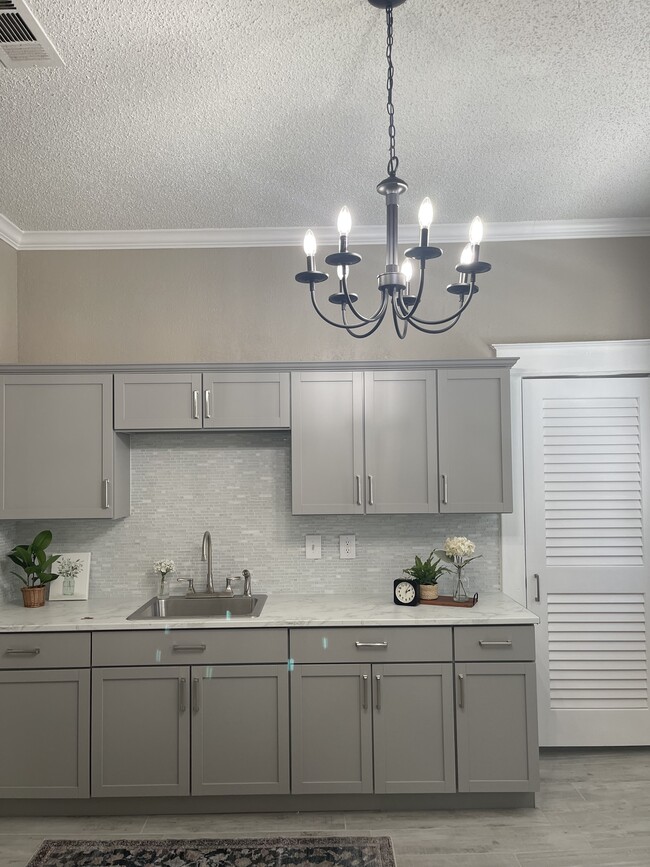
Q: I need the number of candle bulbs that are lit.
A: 7